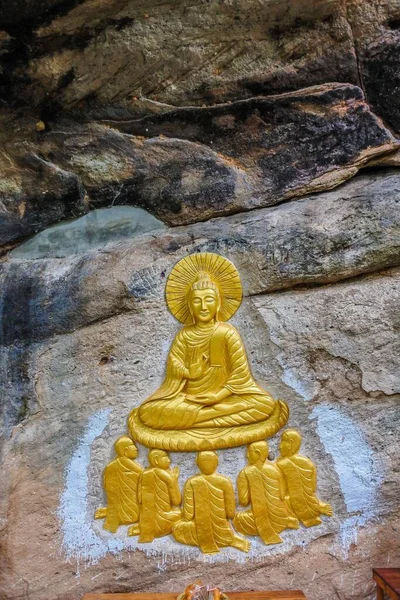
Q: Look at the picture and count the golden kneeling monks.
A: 5